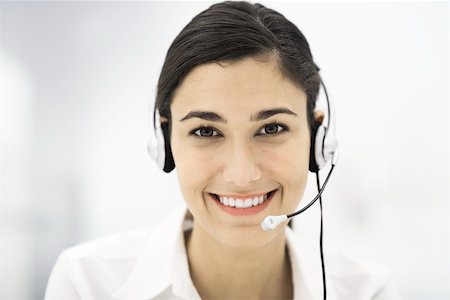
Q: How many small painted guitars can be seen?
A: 0